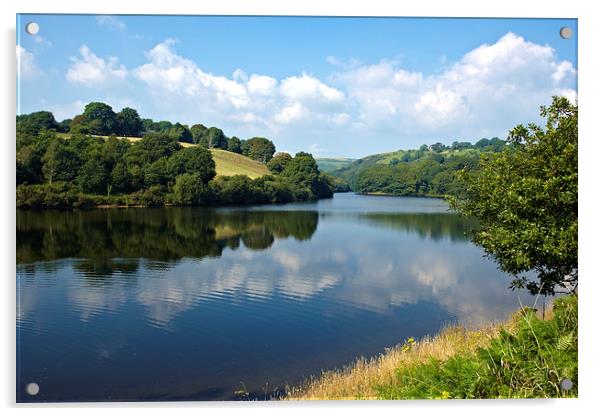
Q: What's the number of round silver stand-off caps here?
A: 4